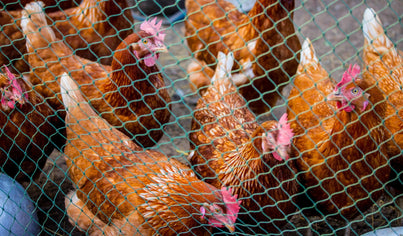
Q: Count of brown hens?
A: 8